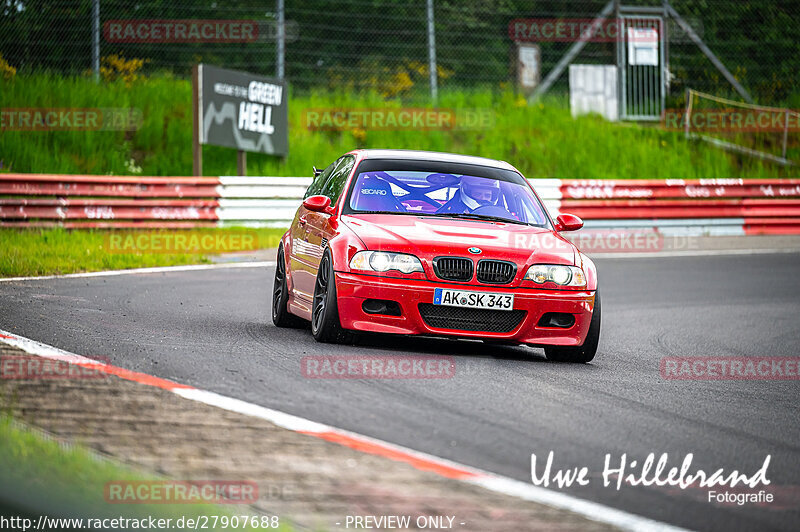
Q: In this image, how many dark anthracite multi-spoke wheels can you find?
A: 2